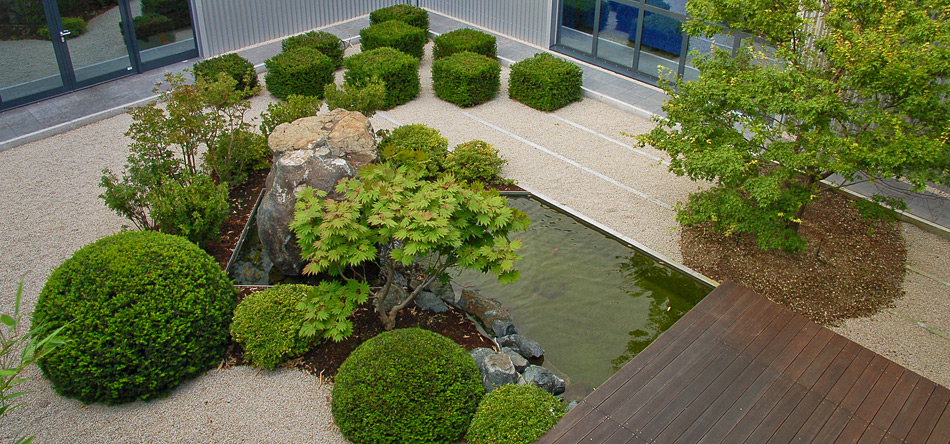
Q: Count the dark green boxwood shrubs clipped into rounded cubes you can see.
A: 9